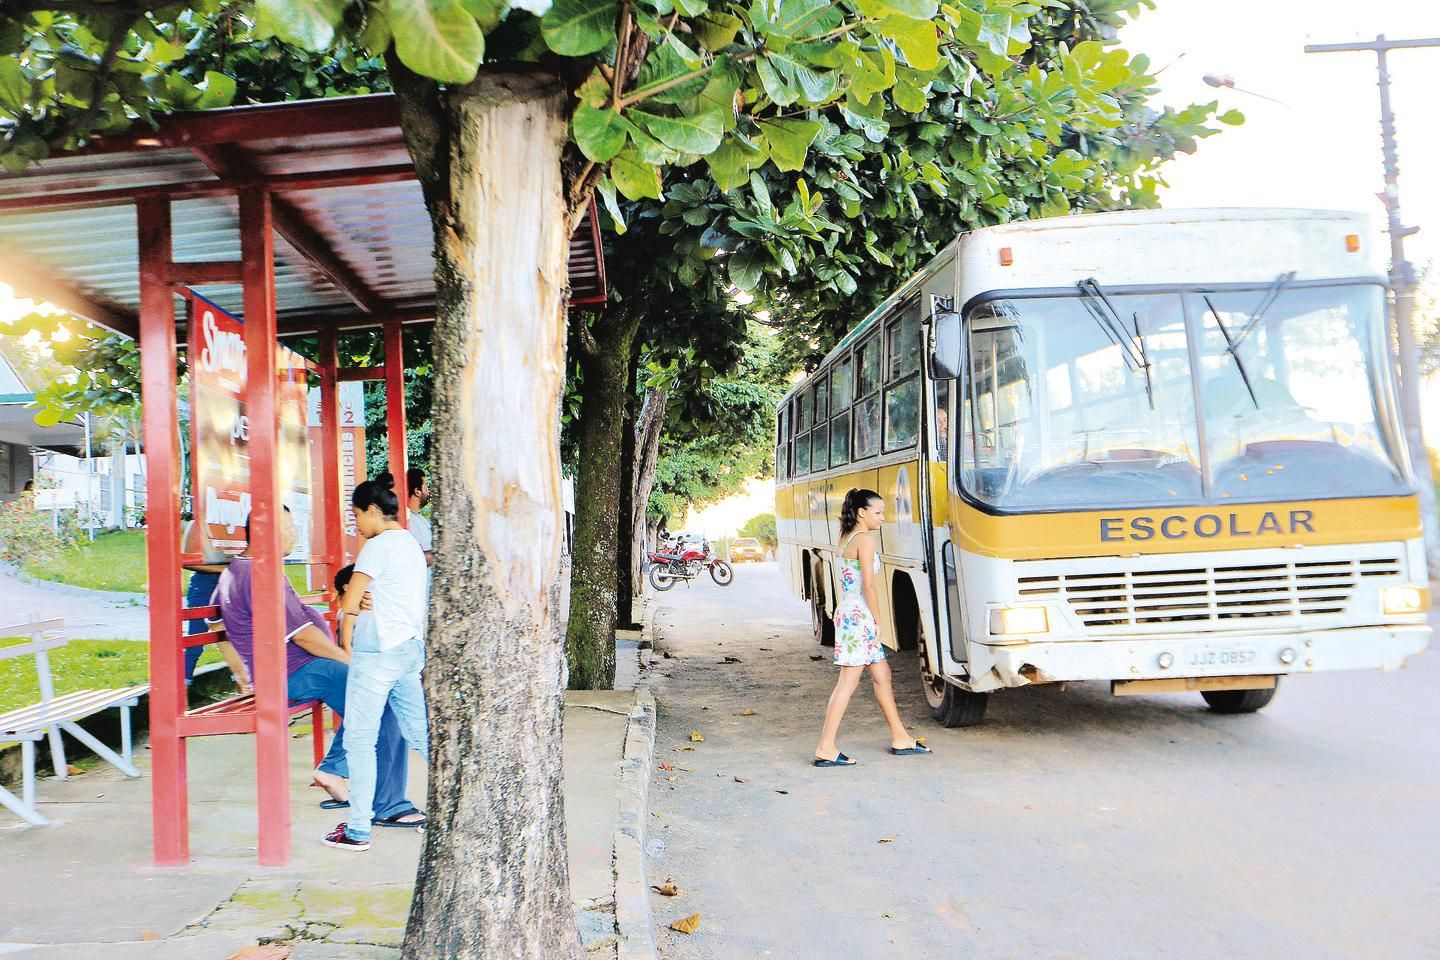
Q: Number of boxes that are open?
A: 0